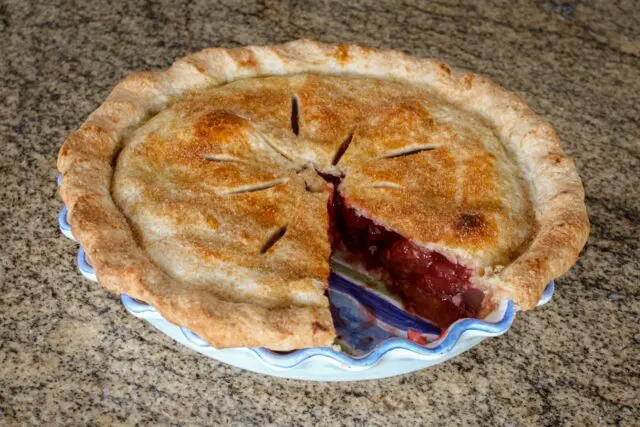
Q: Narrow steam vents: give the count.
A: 8